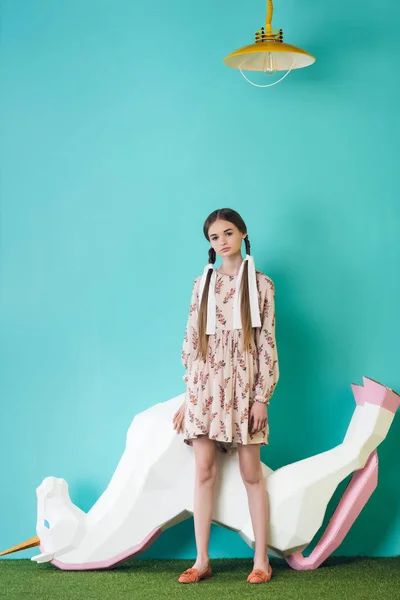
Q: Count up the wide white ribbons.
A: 2